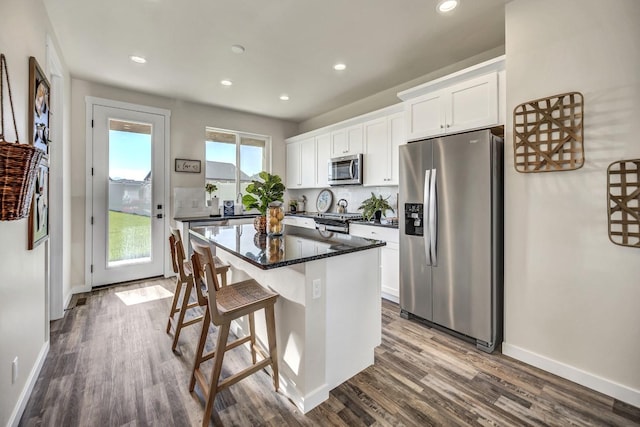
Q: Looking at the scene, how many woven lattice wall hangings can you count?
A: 2